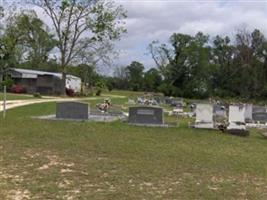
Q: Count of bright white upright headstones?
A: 2